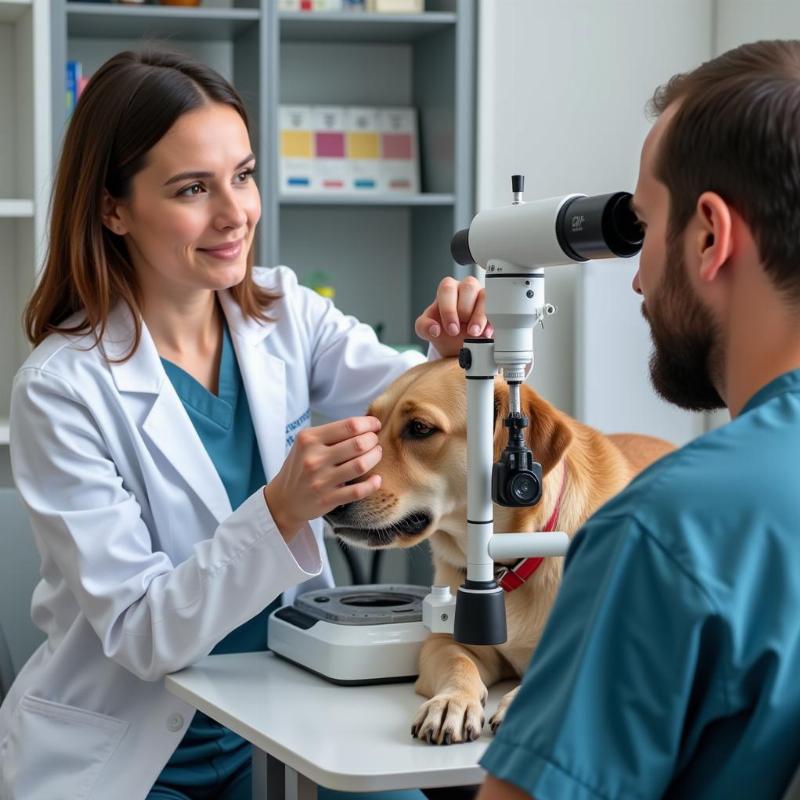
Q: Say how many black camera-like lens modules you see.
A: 1